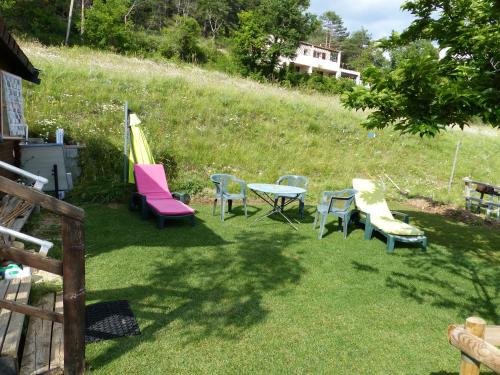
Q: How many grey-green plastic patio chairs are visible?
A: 3